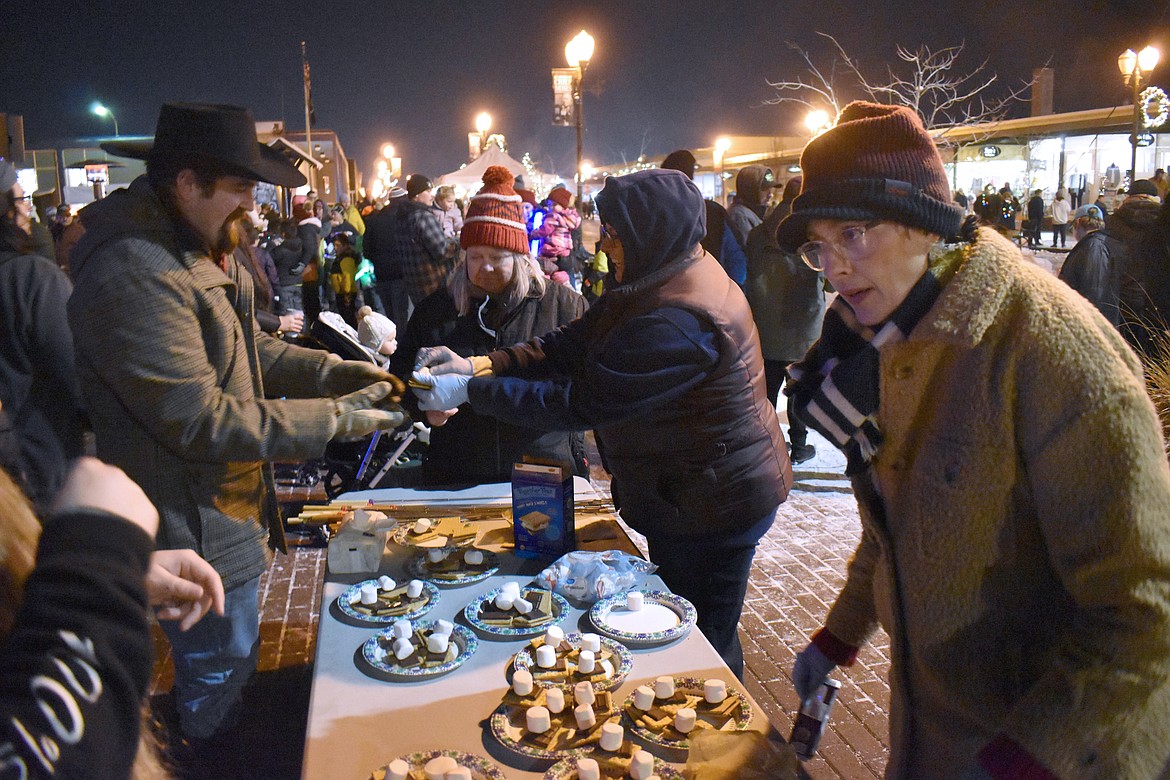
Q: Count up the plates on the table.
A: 11